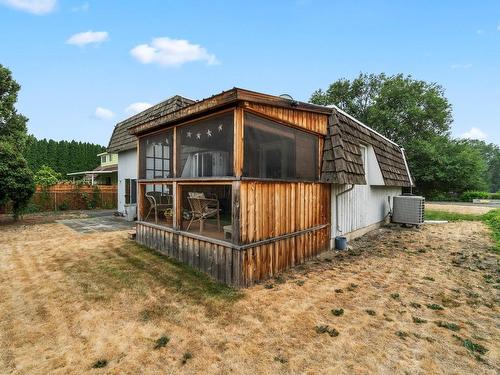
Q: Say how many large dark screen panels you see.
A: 3